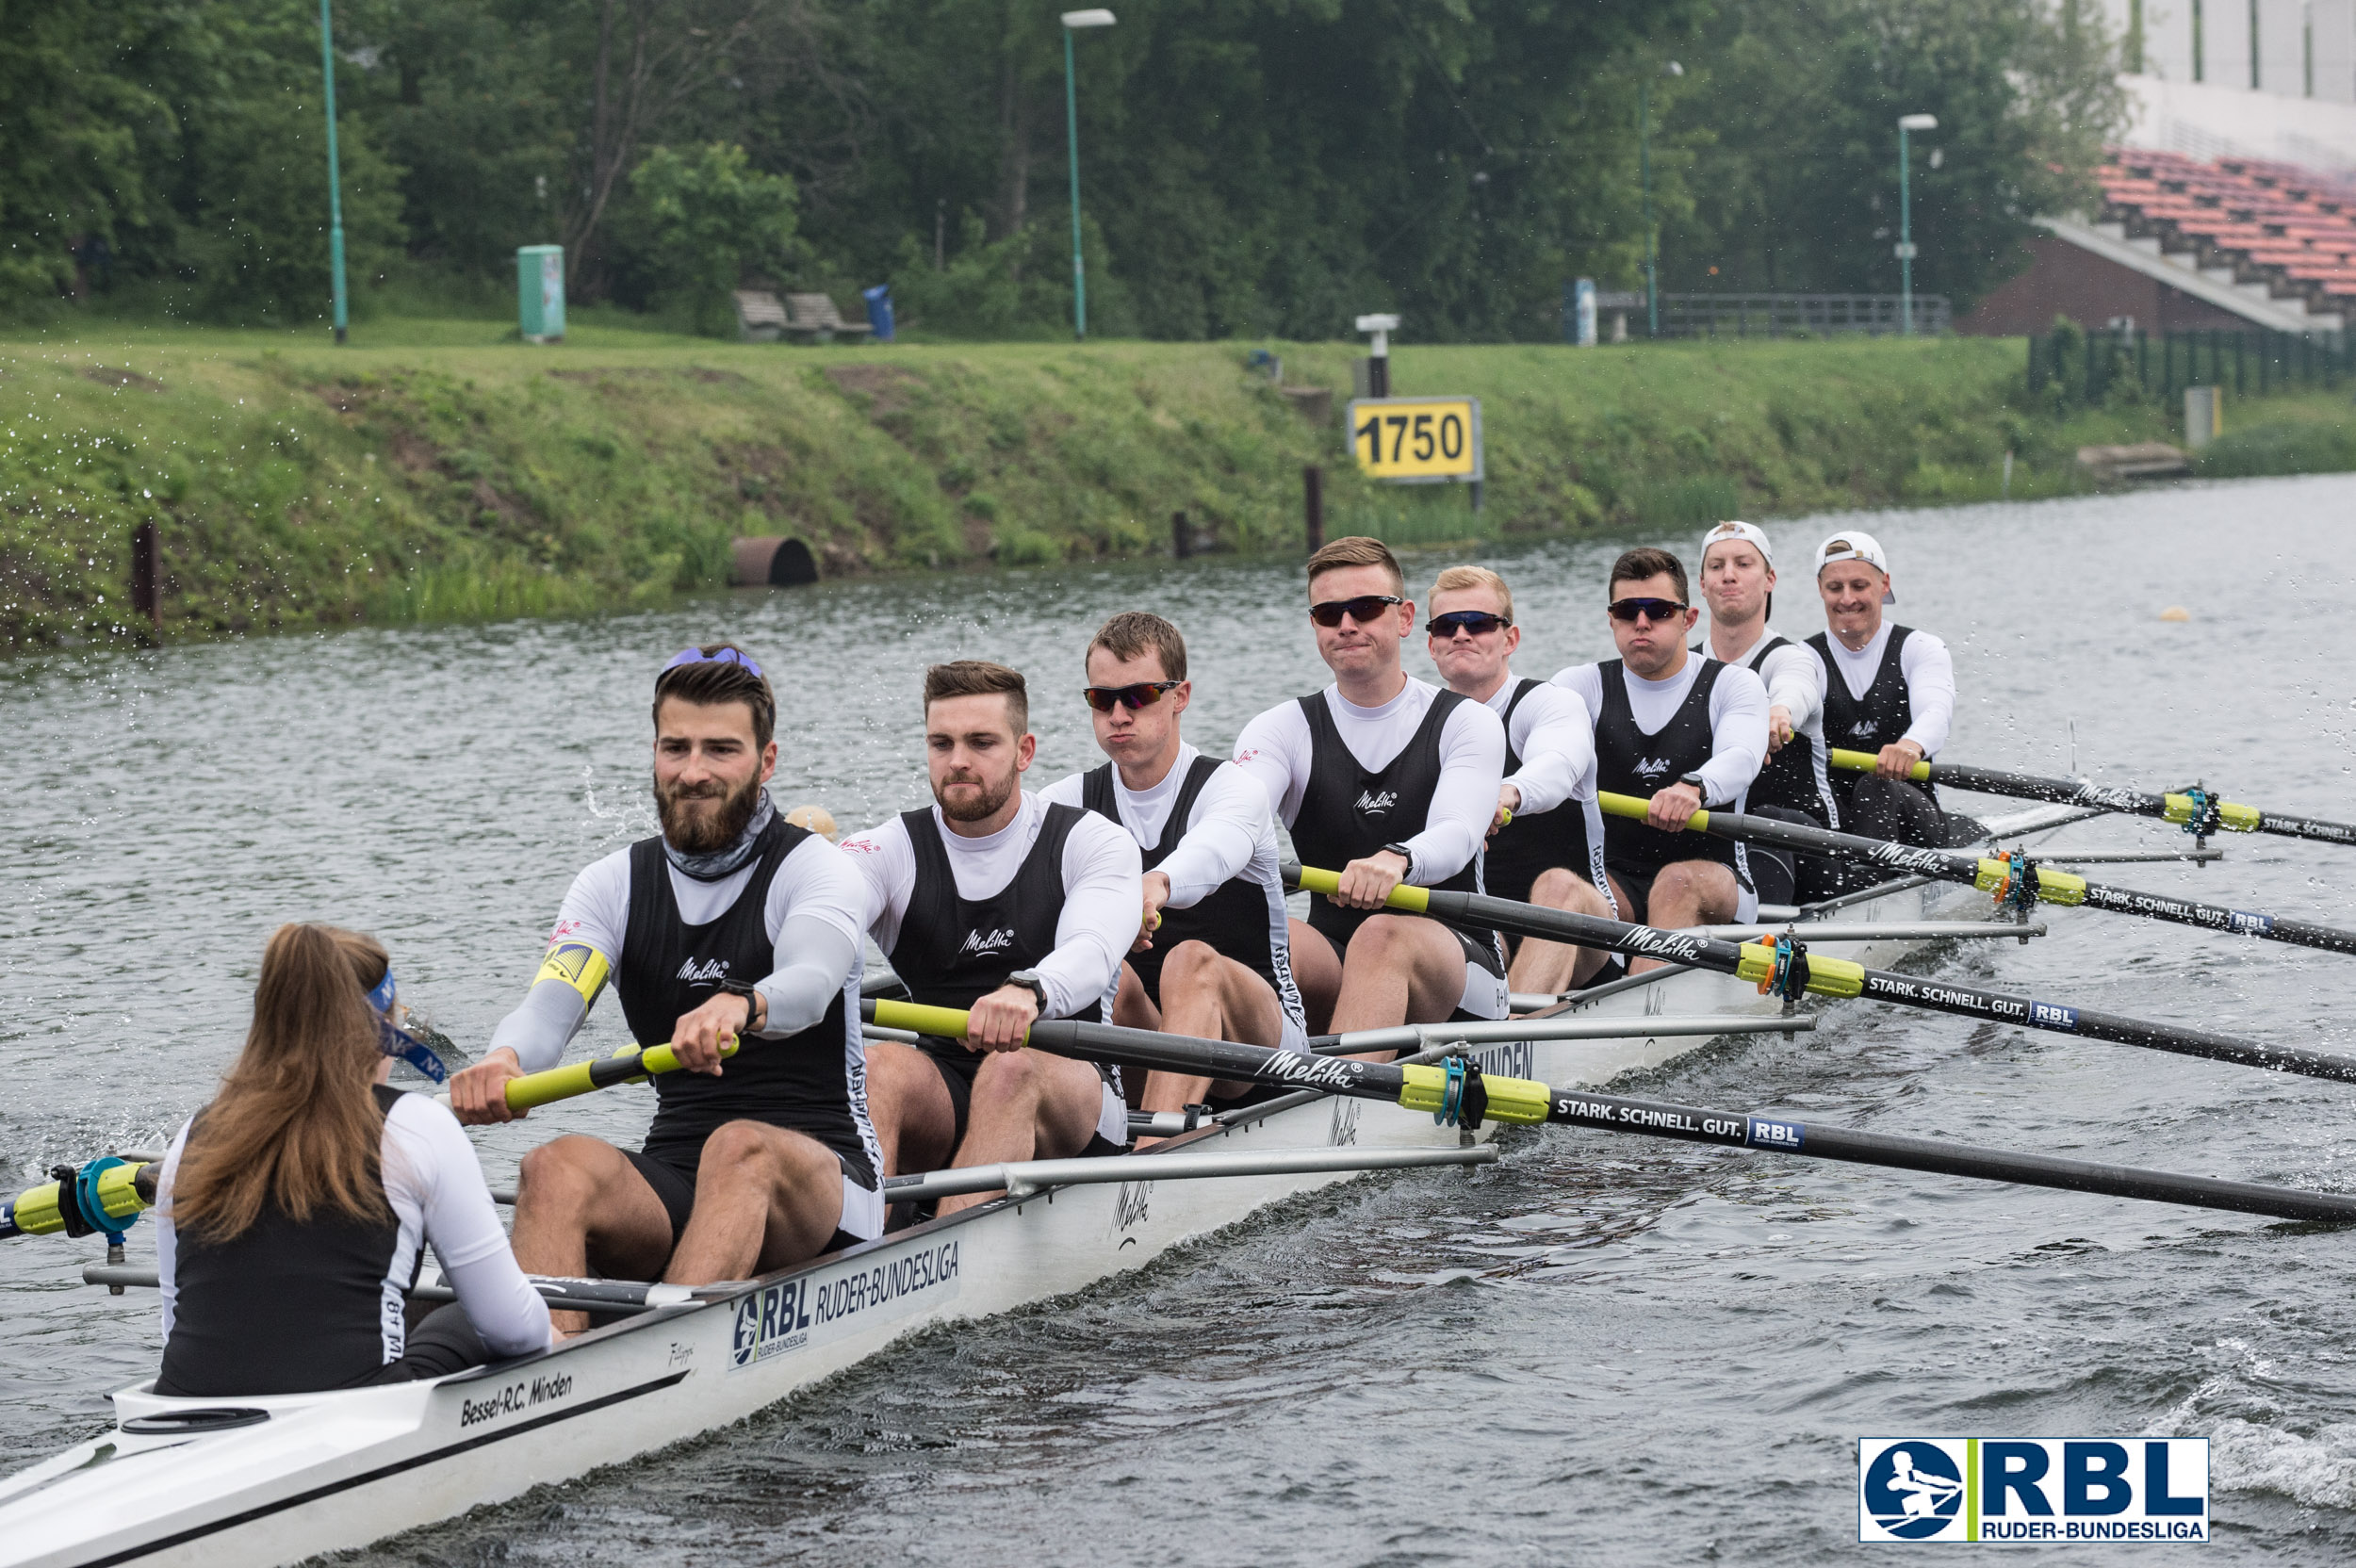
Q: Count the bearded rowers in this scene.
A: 2